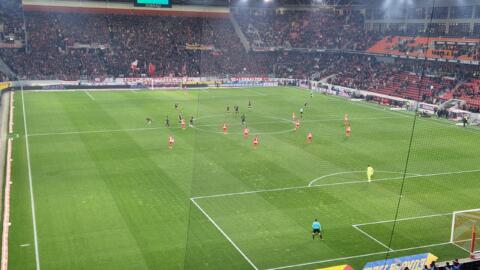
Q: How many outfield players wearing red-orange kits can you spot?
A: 10